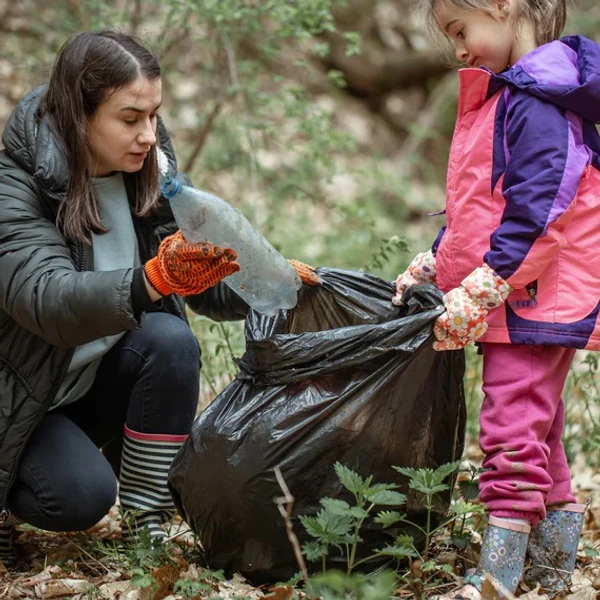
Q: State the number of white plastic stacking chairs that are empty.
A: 0